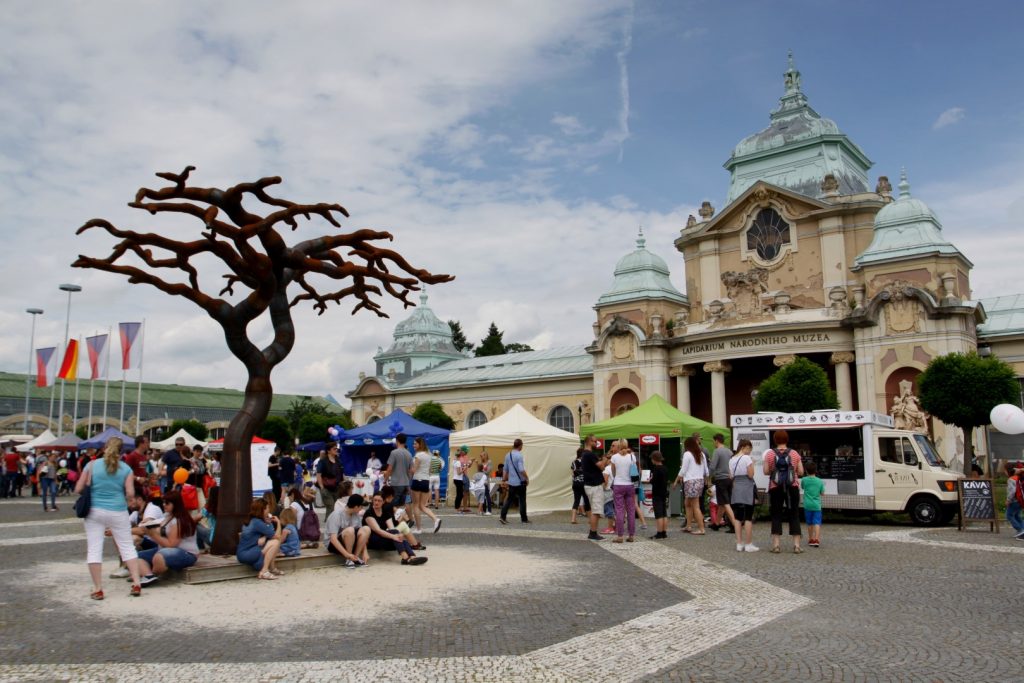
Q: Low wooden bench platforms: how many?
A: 1